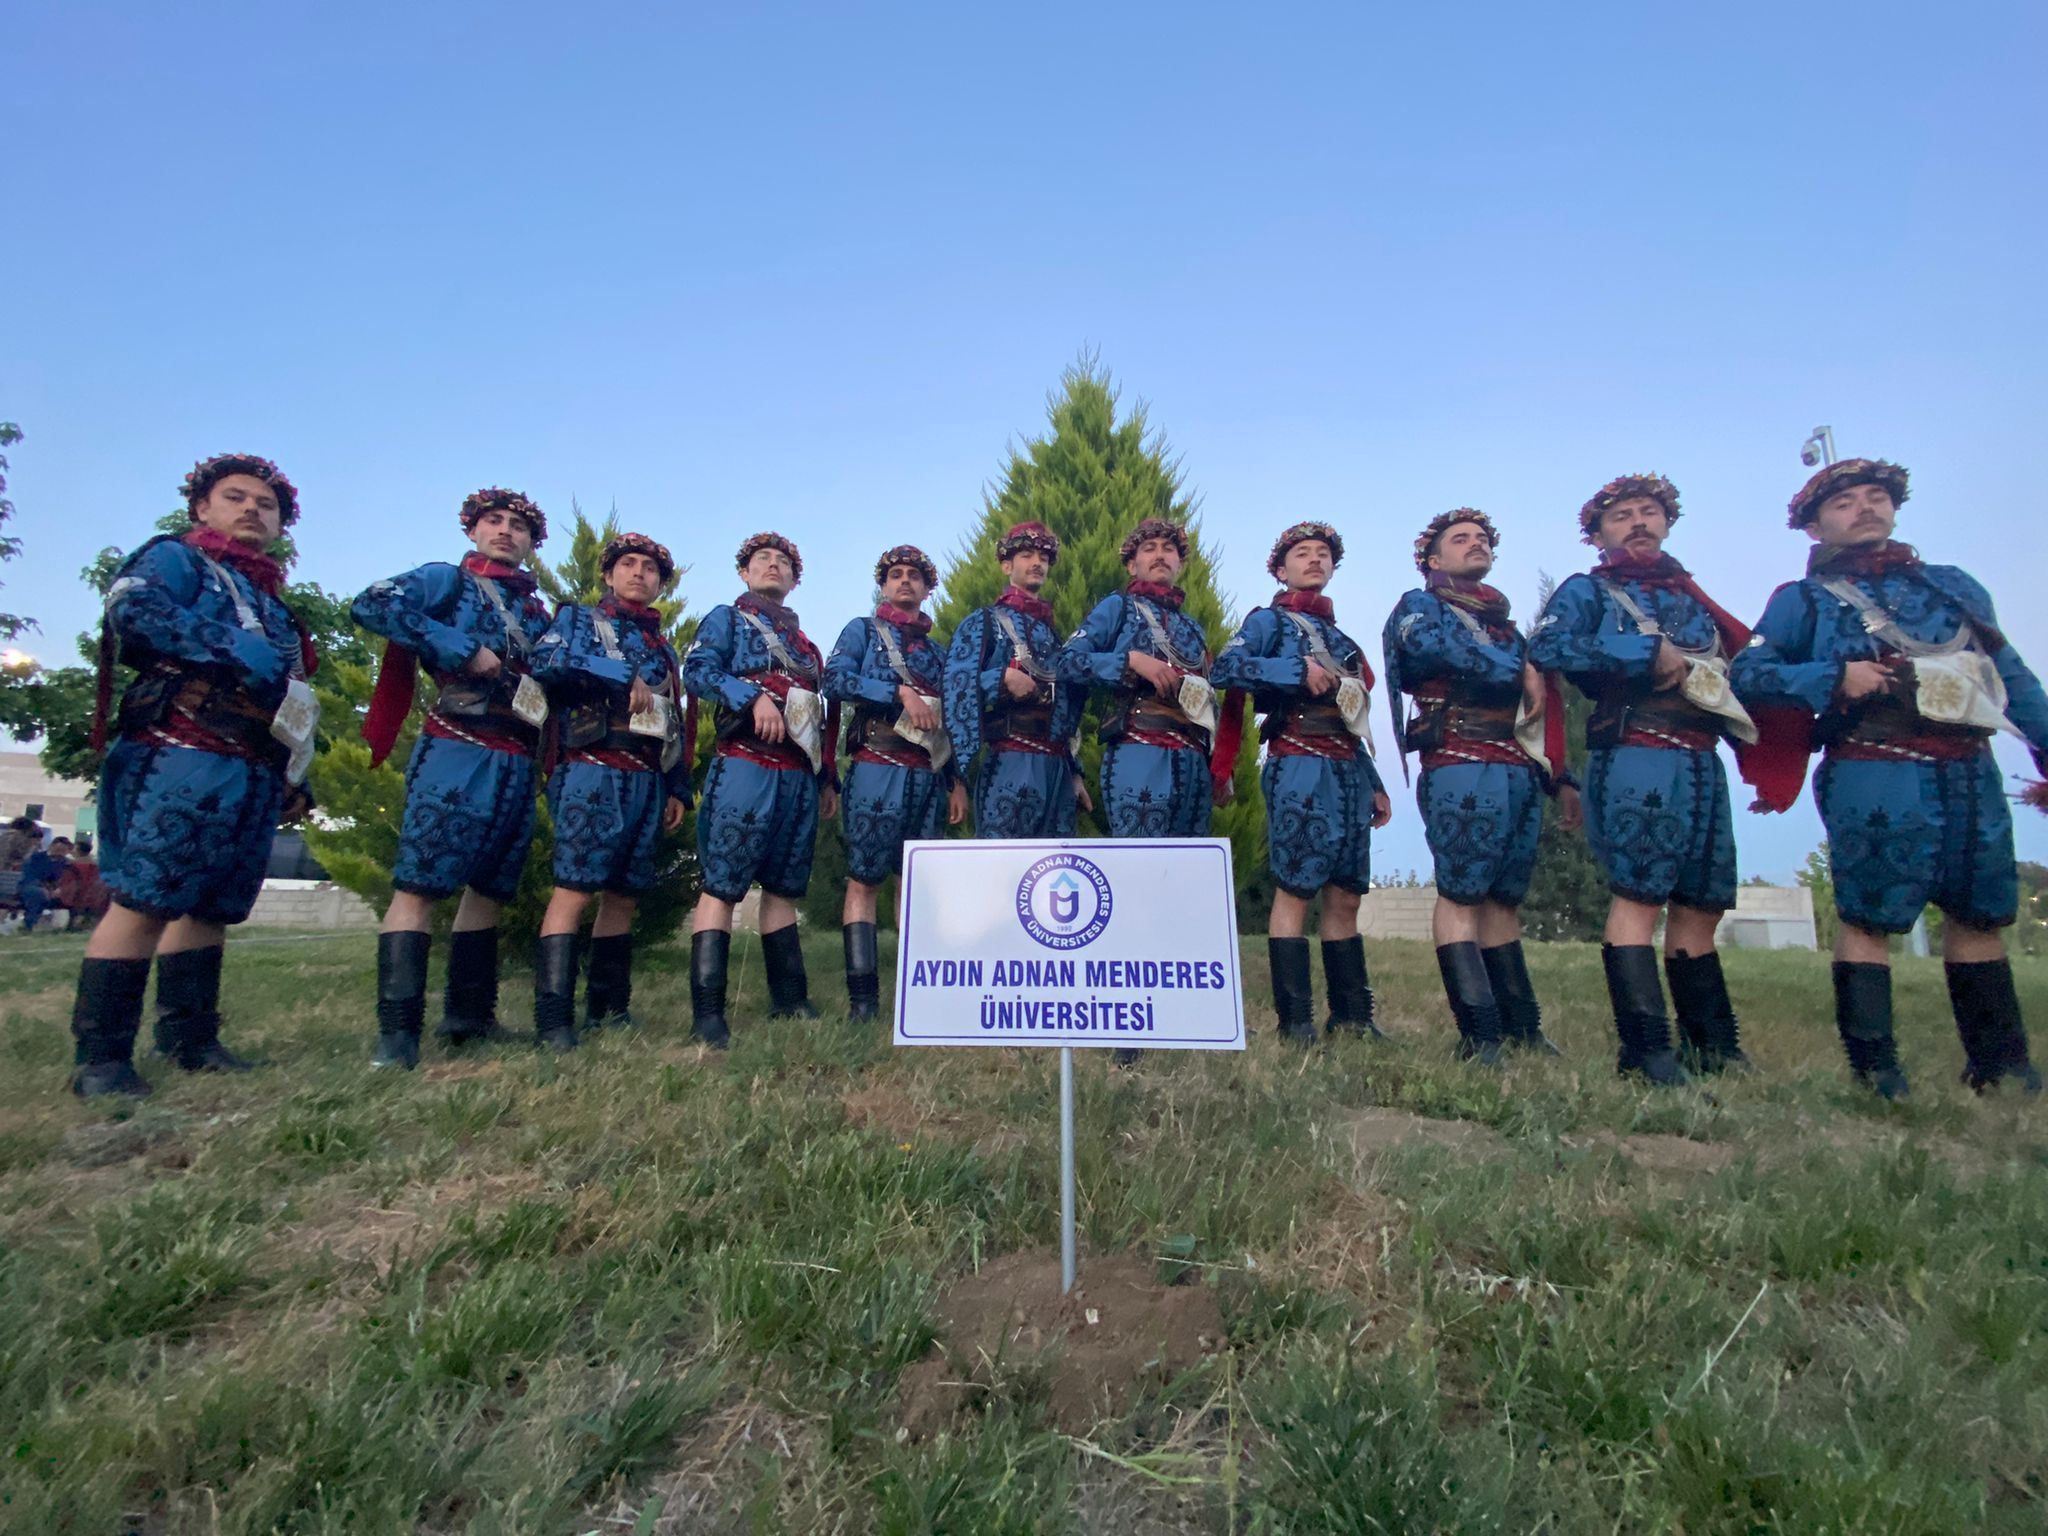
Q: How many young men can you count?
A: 11